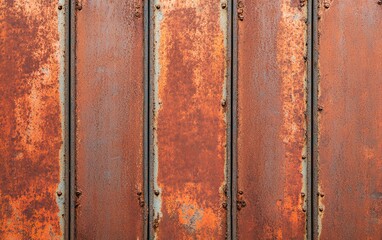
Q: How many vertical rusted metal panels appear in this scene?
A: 5